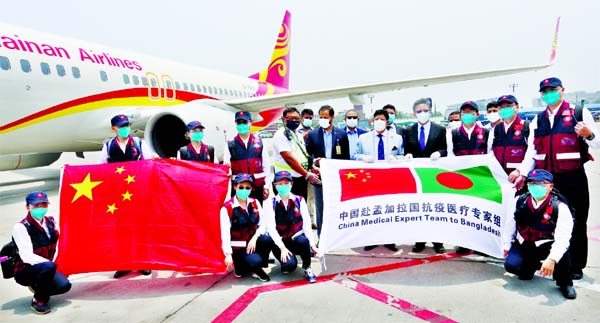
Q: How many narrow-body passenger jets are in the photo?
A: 1